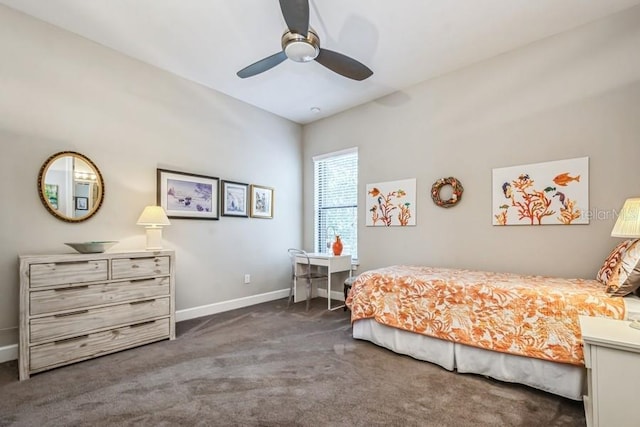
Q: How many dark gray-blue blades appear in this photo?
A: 3